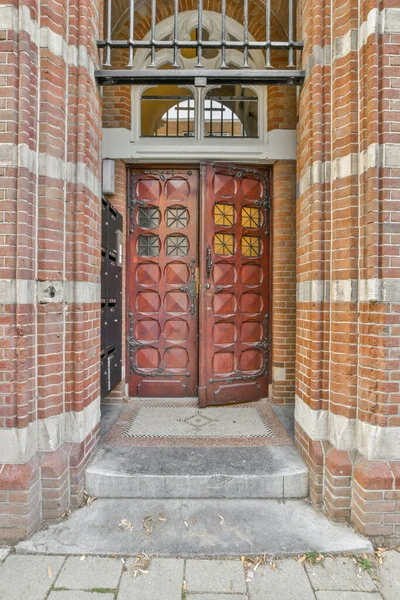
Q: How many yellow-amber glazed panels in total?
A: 4